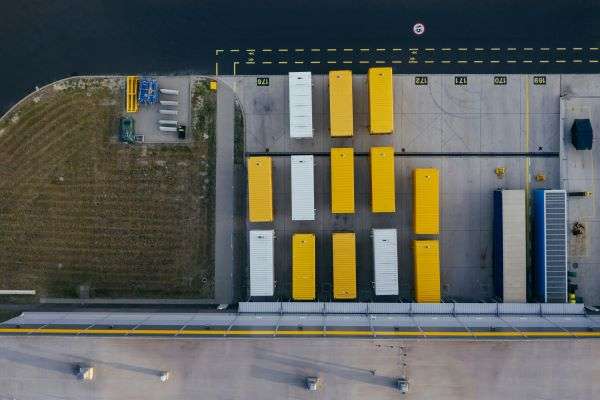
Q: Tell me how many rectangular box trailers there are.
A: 15